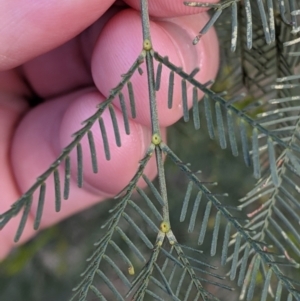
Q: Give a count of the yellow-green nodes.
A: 3